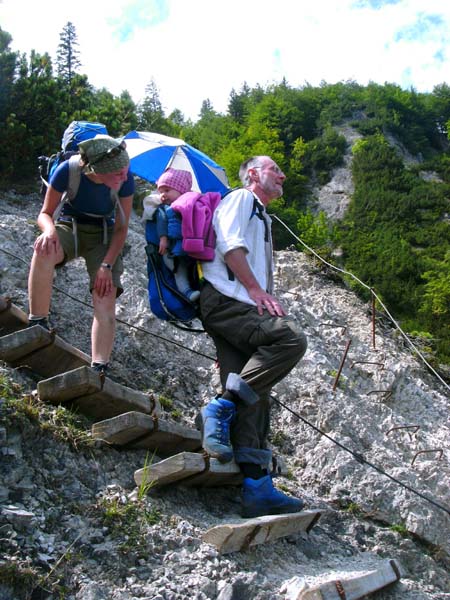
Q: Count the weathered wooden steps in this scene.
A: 7